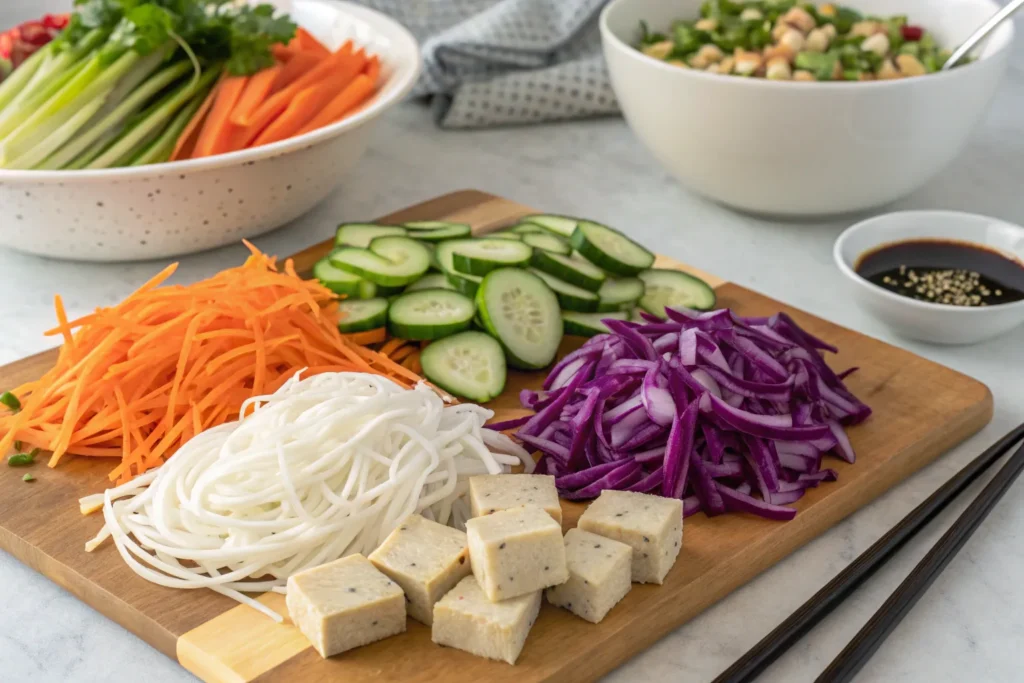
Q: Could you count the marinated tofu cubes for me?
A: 7